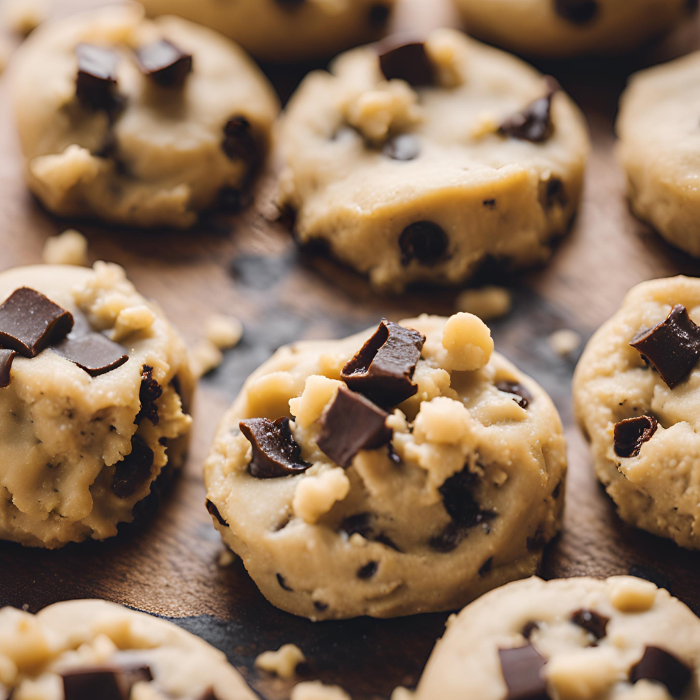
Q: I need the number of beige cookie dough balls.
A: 10